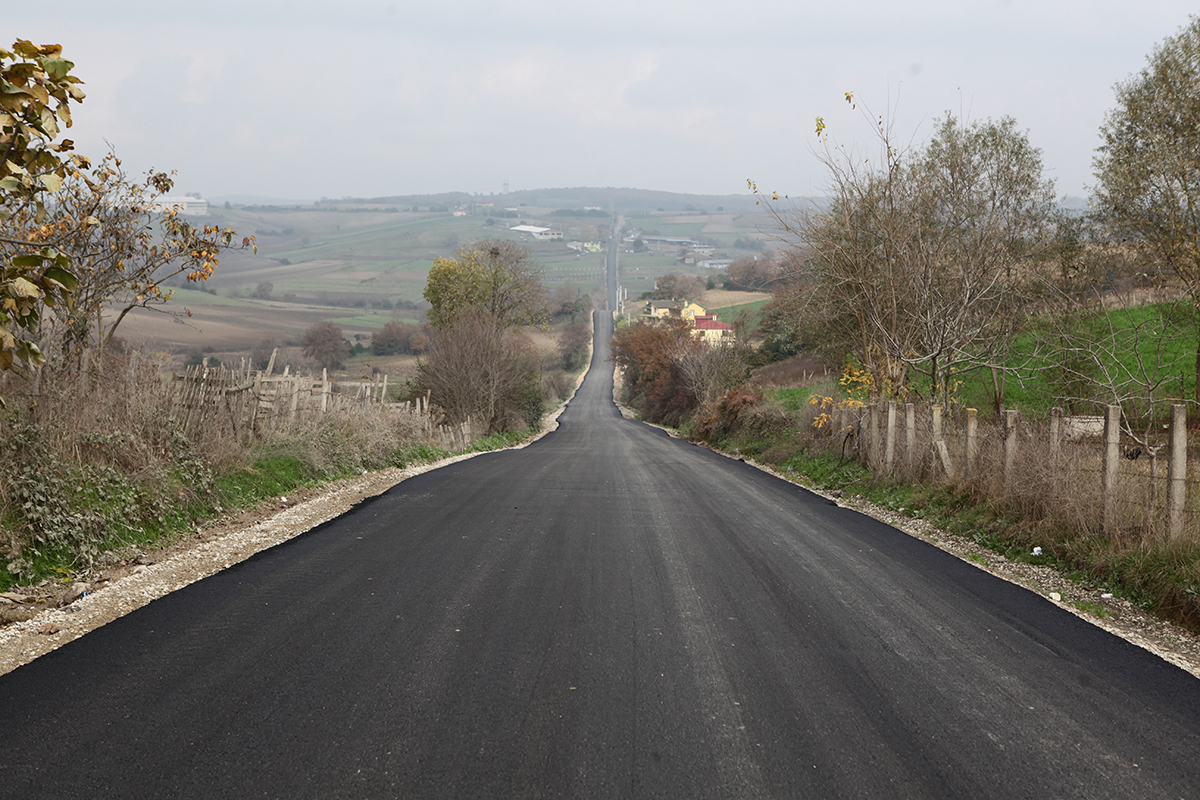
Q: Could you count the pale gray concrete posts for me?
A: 12